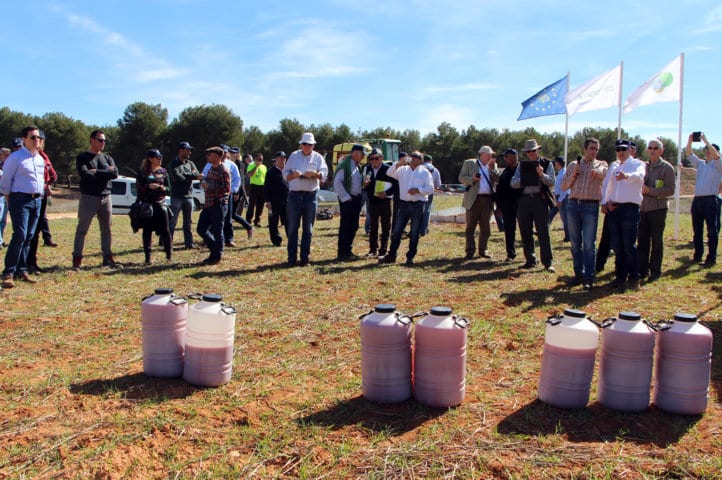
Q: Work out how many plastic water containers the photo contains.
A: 7